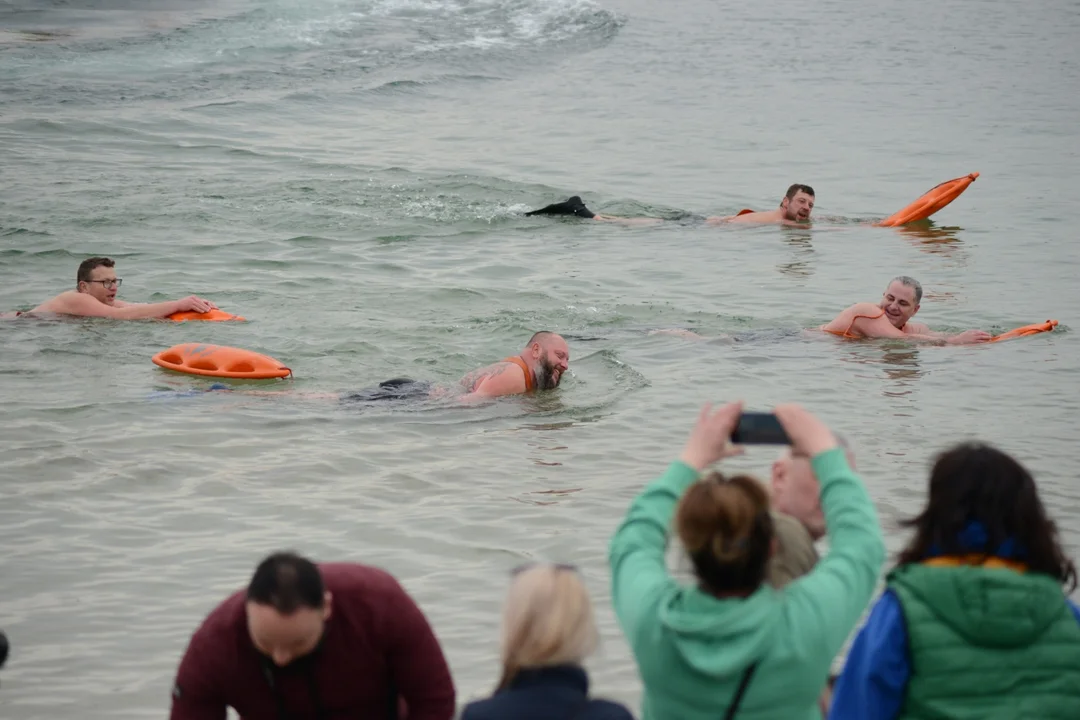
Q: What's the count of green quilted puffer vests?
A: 1